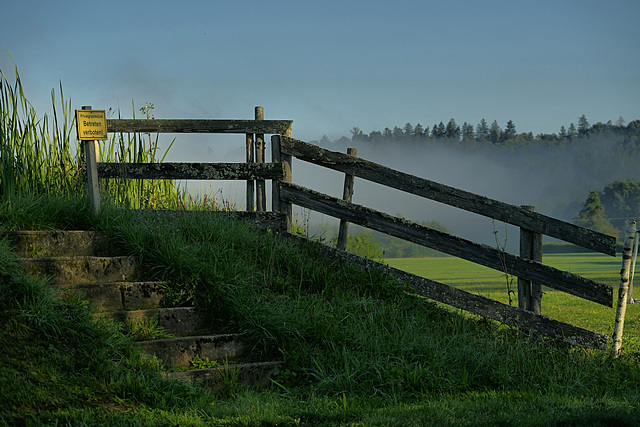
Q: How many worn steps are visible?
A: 6